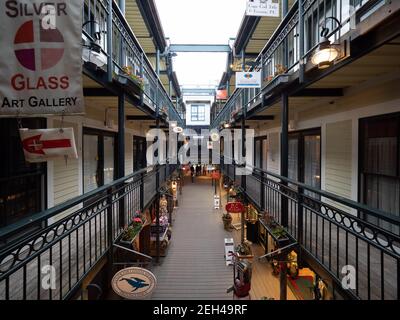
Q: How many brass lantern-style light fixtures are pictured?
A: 2